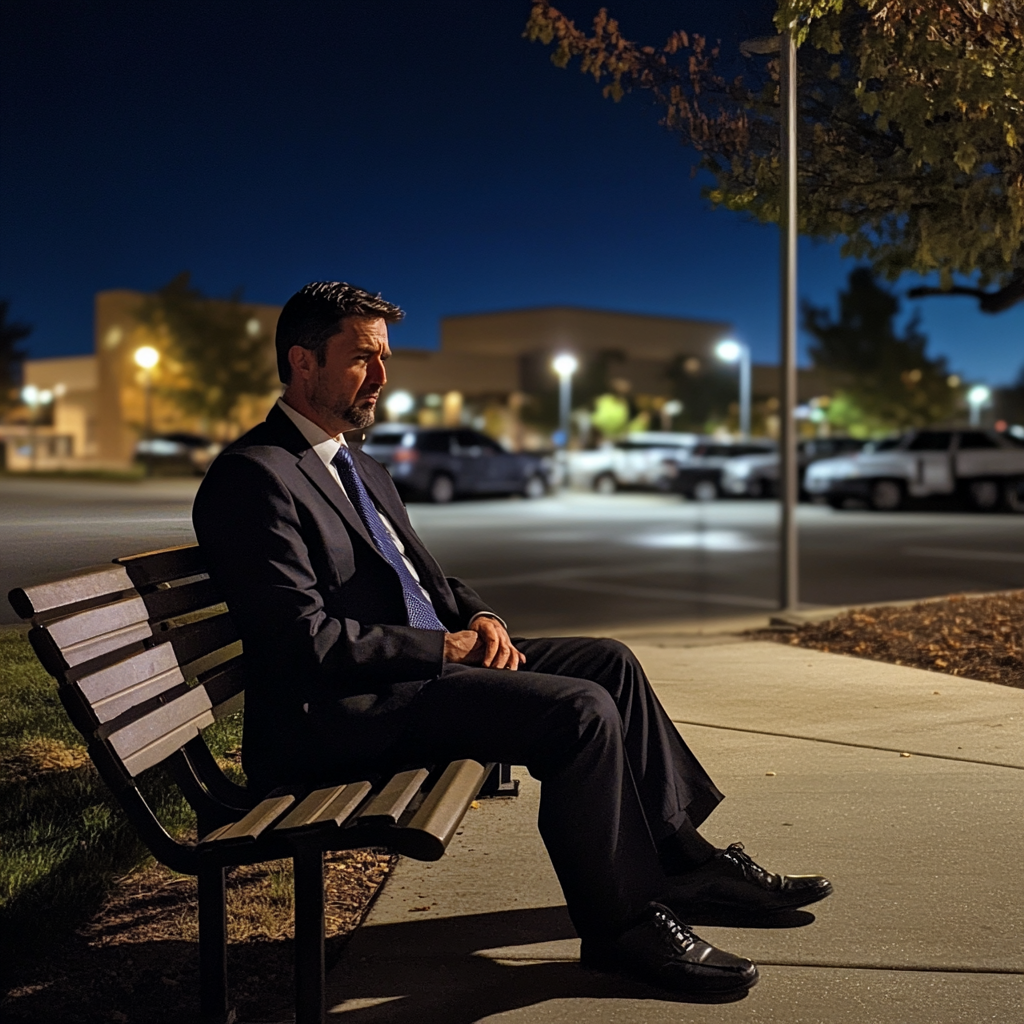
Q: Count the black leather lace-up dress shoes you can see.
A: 2